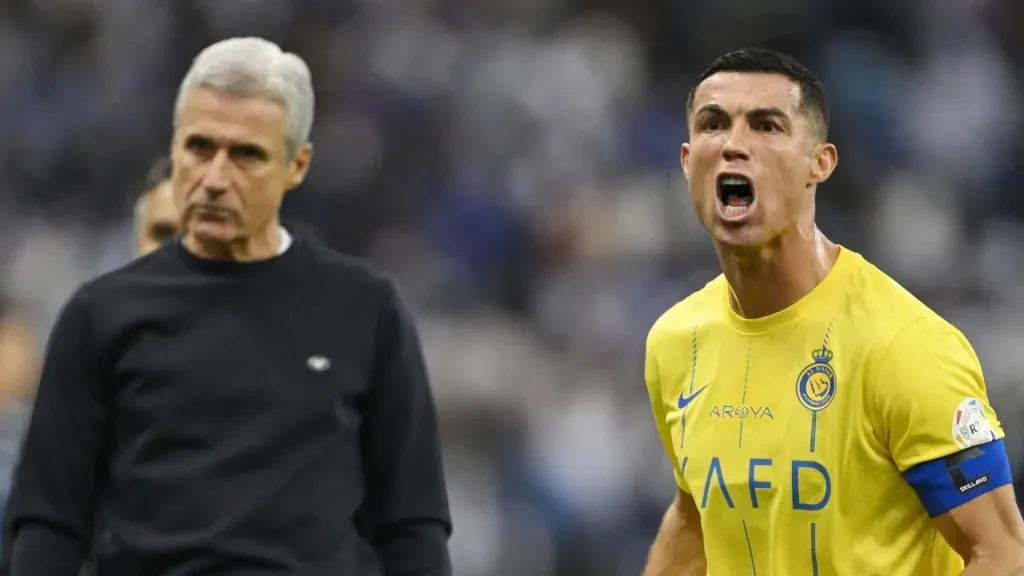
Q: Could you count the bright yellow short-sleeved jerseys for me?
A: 1